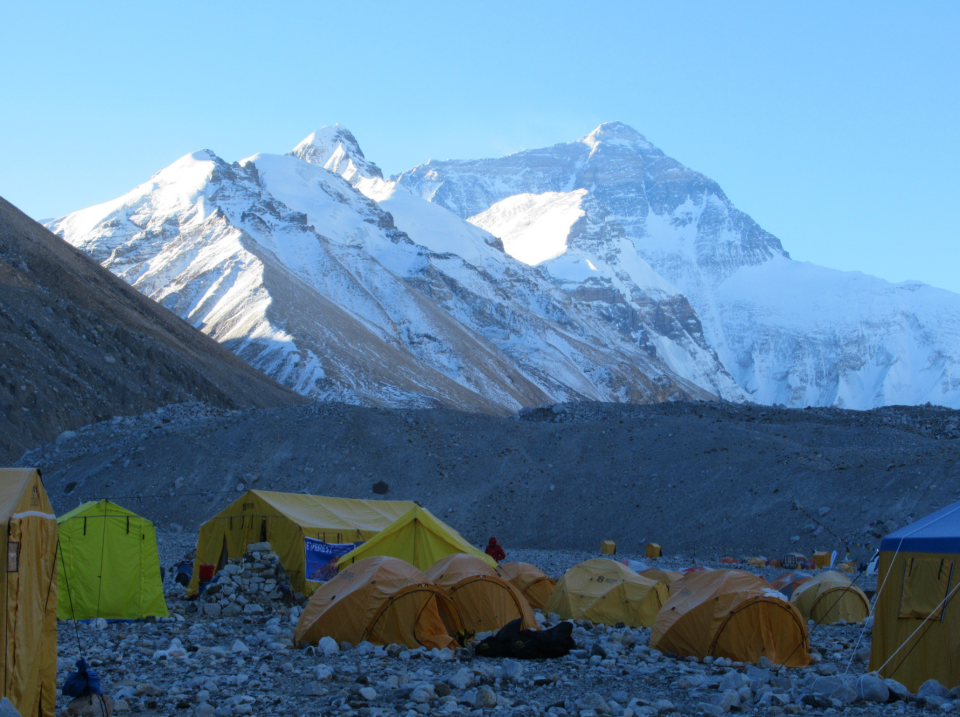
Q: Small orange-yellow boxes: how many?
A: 3